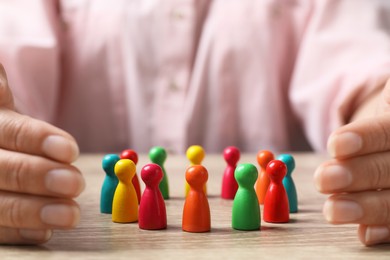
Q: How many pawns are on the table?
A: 12